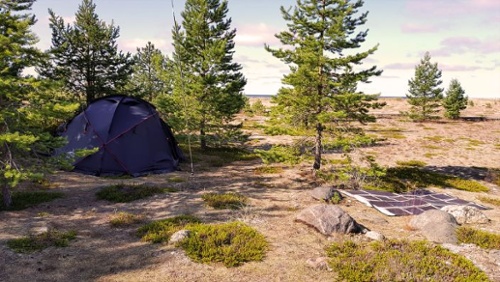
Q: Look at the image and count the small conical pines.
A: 2